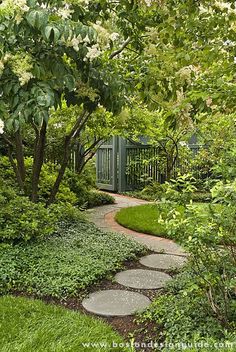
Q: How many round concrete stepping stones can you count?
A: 3